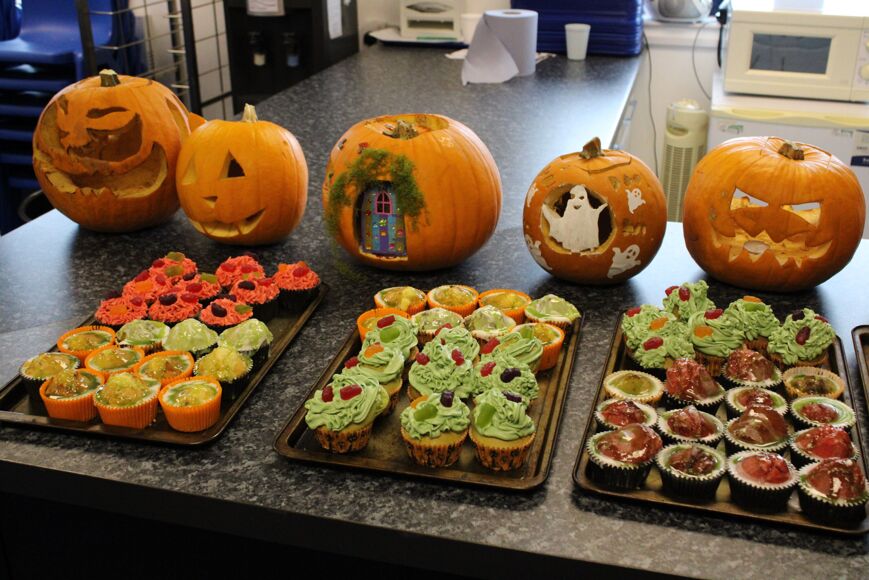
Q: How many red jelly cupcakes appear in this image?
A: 12